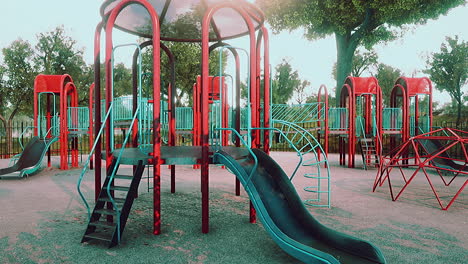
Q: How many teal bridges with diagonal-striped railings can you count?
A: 1